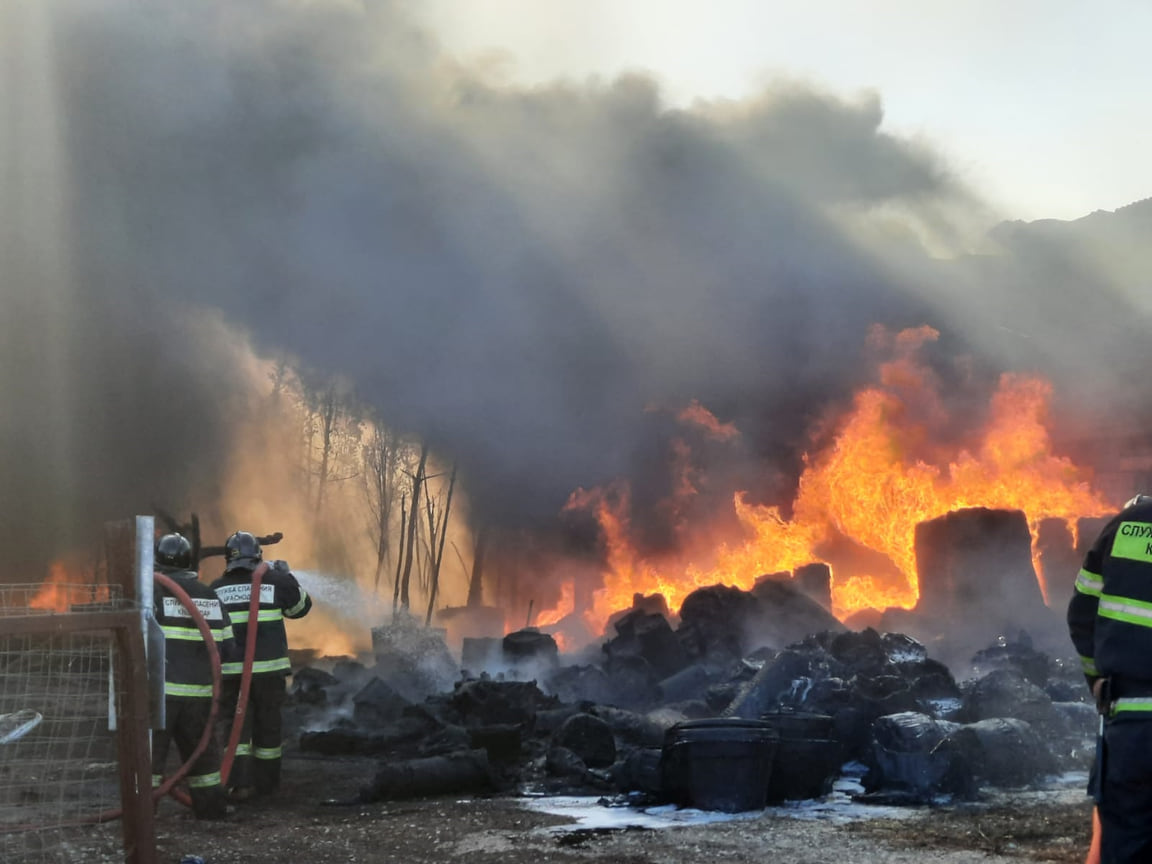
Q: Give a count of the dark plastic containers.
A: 2